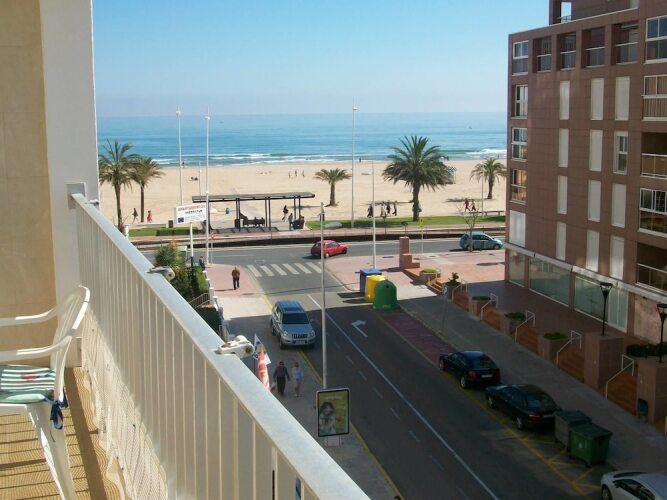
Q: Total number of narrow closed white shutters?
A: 11